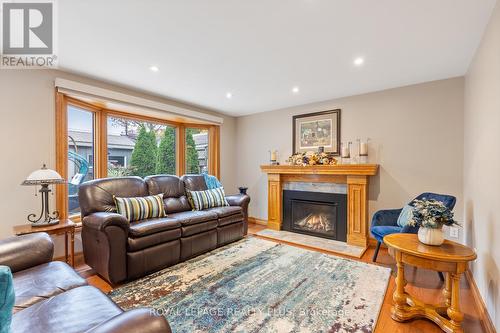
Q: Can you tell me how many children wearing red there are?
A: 0